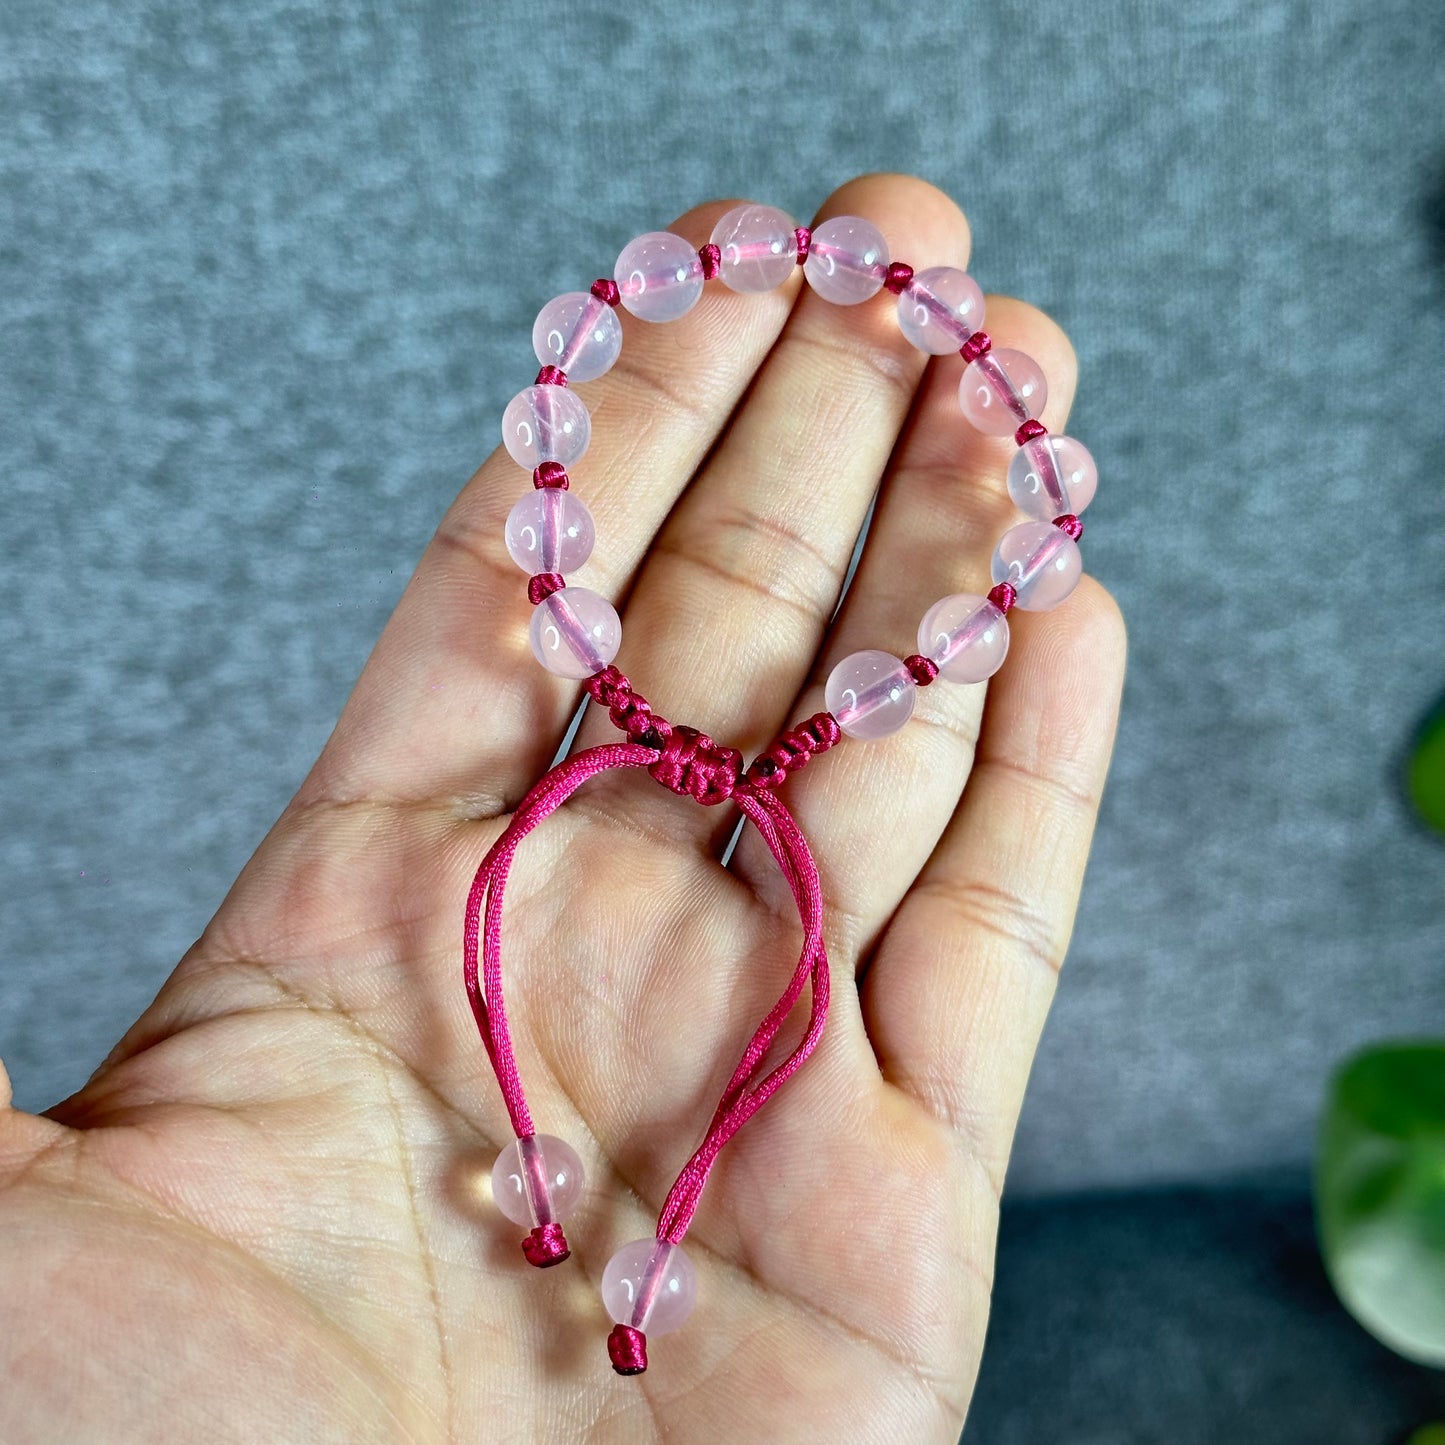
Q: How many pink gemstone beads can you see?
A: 15